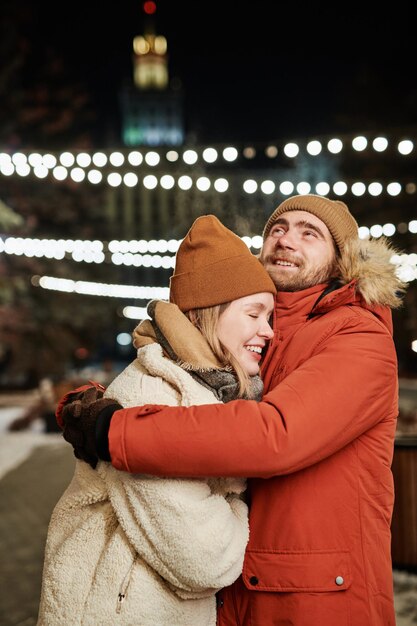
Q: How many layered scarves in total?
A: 1